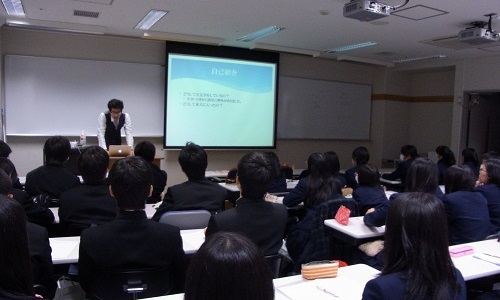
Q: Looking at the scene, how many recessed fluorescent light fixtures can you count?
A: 5